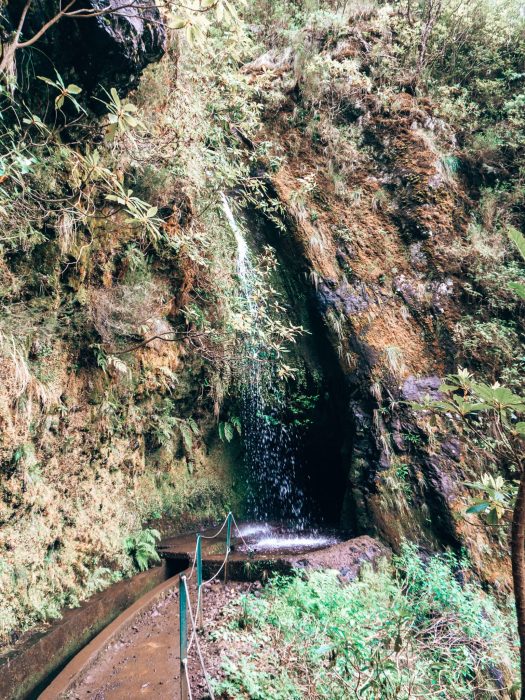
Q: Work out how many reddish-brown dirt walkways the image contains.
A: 1